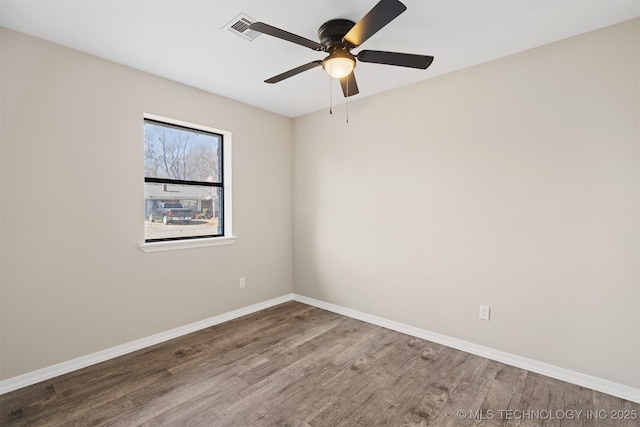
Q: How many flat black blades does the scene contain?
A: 5